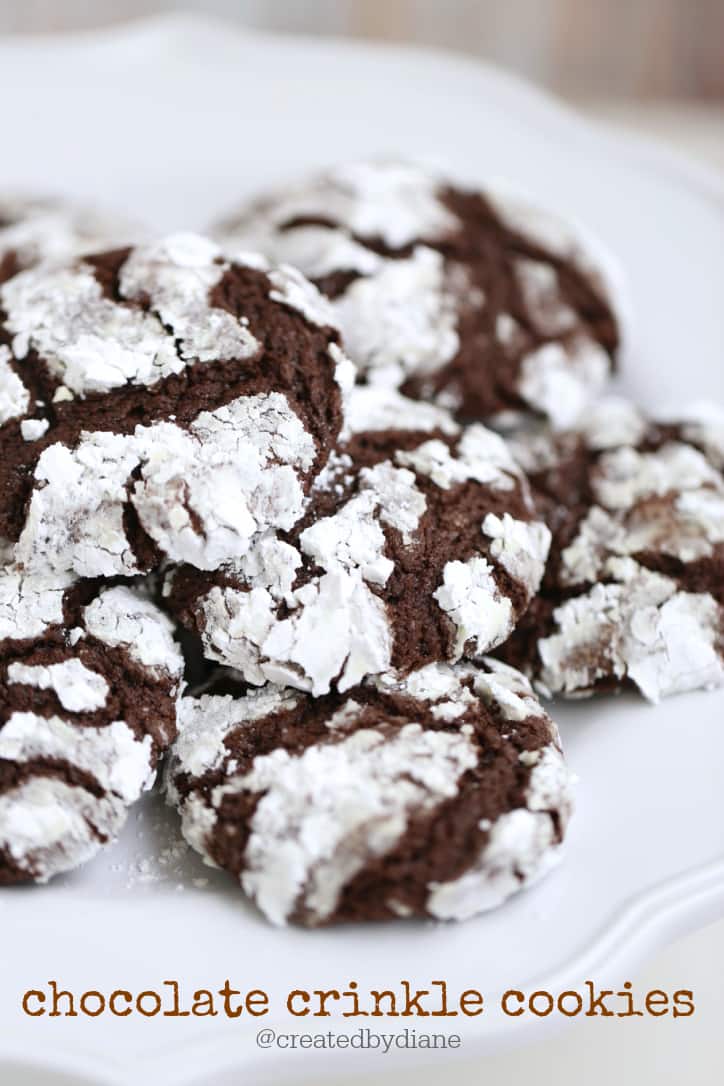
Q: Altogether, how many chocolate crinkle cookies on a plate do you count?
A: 7